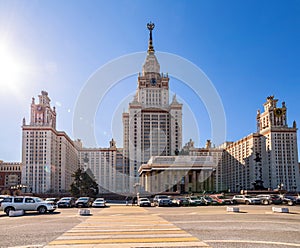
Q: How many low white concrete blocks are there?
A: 4